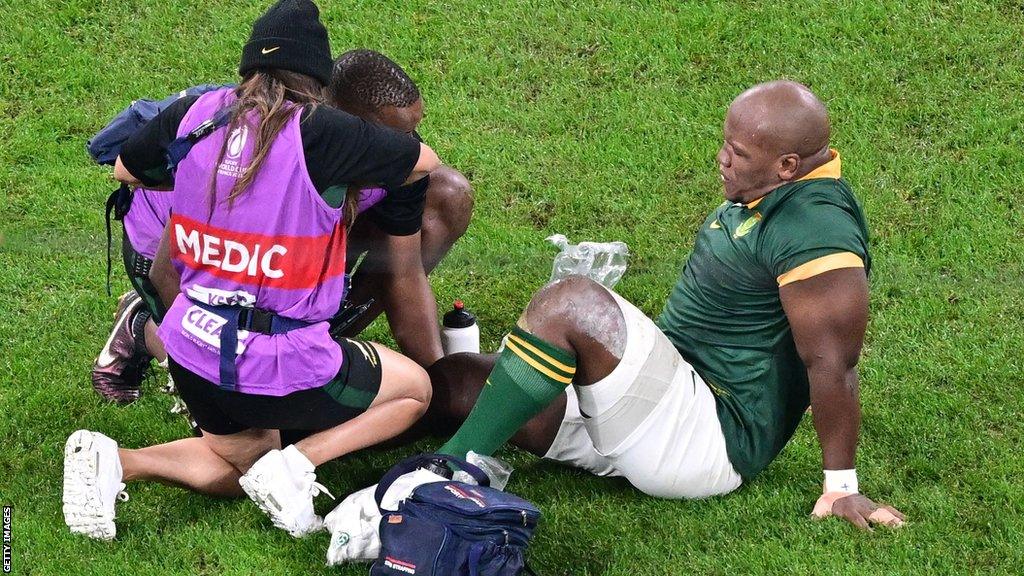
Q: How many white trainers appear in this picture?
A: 2